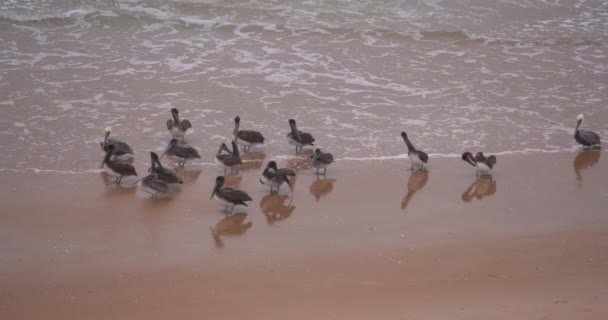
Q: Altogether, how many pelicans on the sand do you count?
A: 15